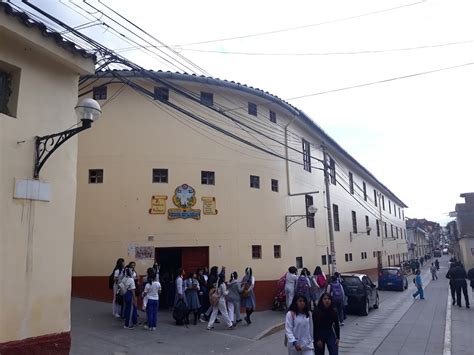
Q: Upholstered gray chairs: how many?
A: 0